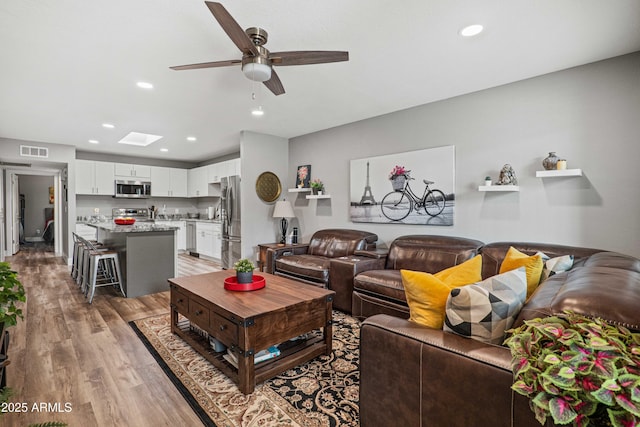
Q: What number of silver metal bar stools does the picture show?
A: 4